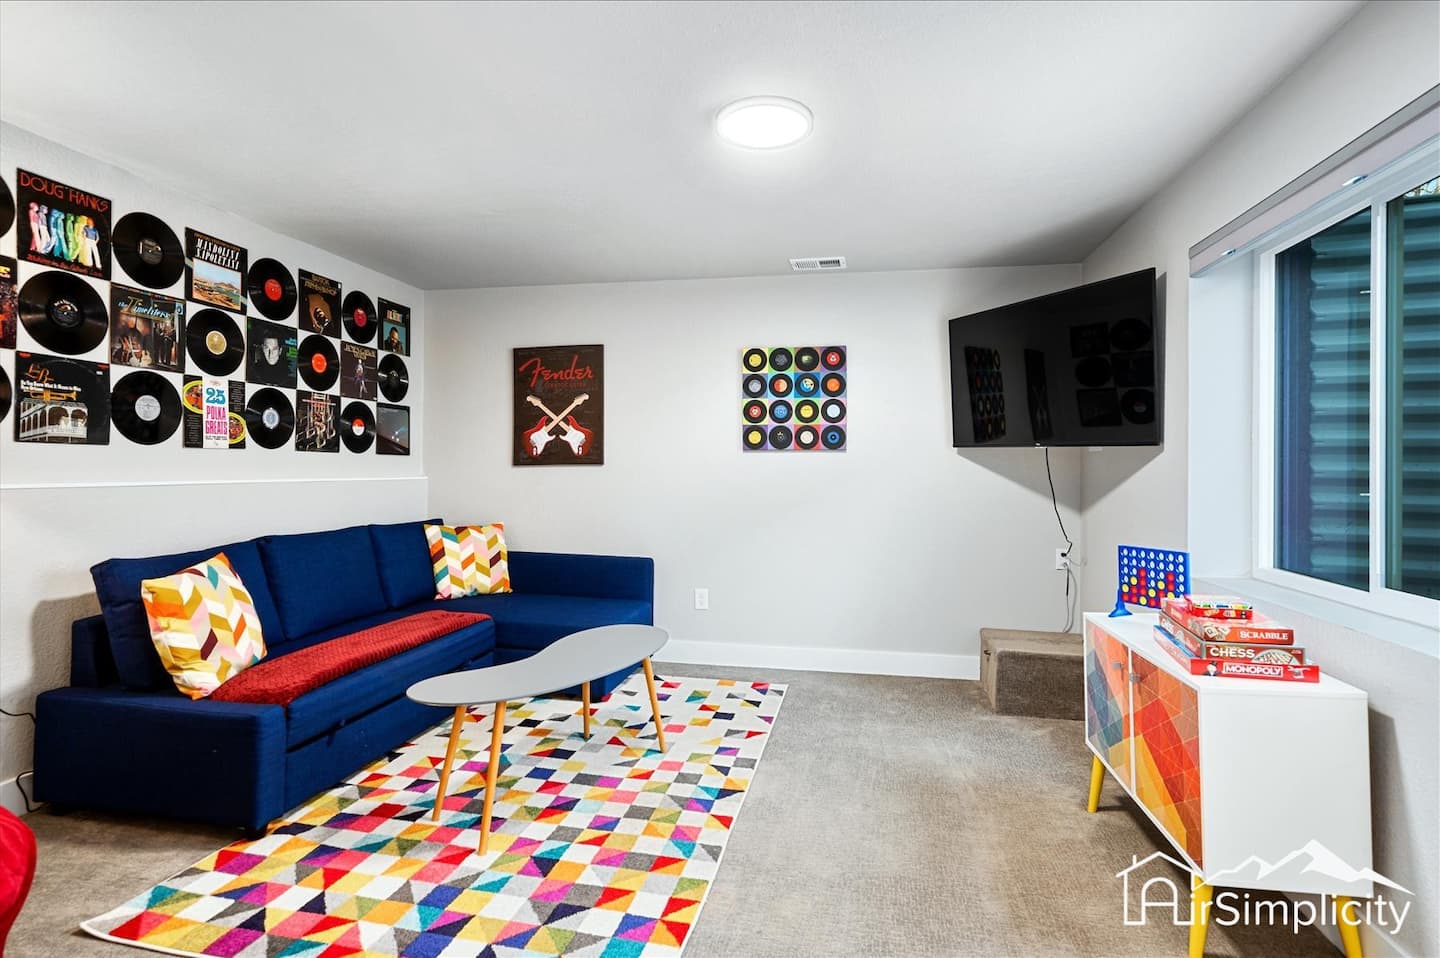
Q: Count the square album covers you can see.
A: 12